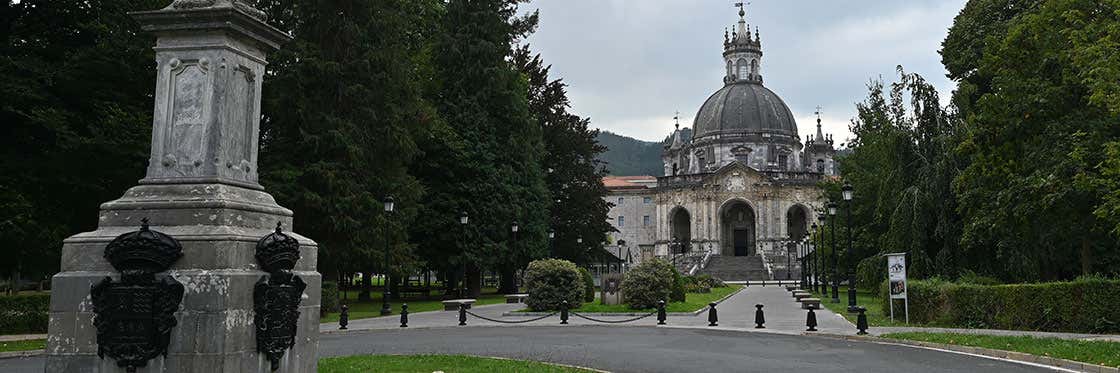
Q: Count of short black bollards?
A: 9